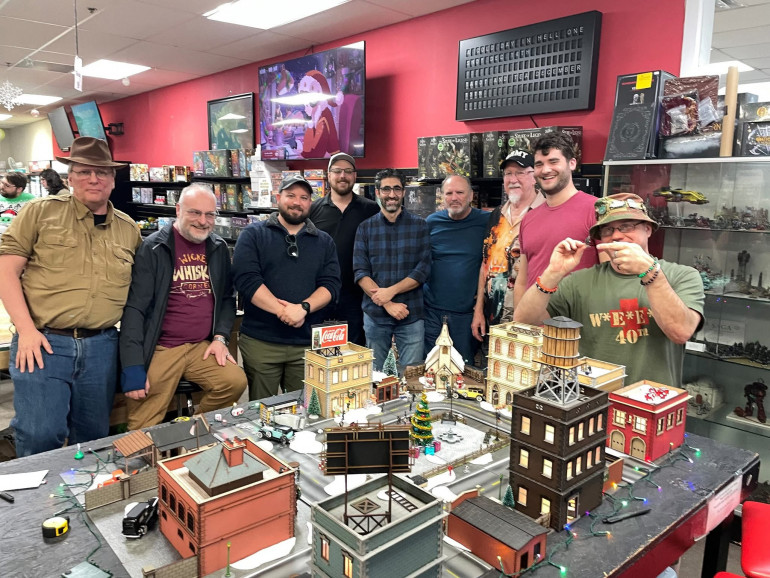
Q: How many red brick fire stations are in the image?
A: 1